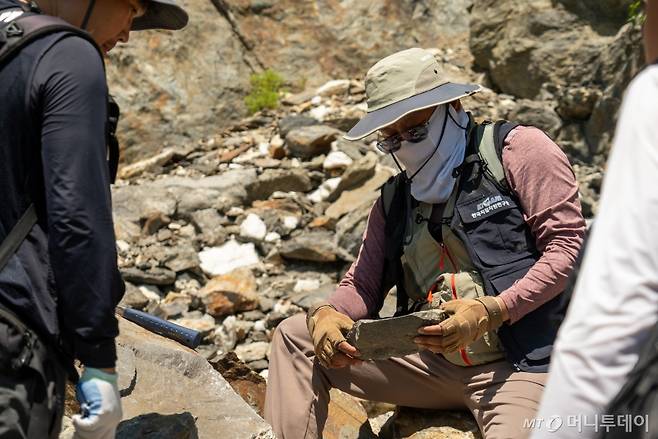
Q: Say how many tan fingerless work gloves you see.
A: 2